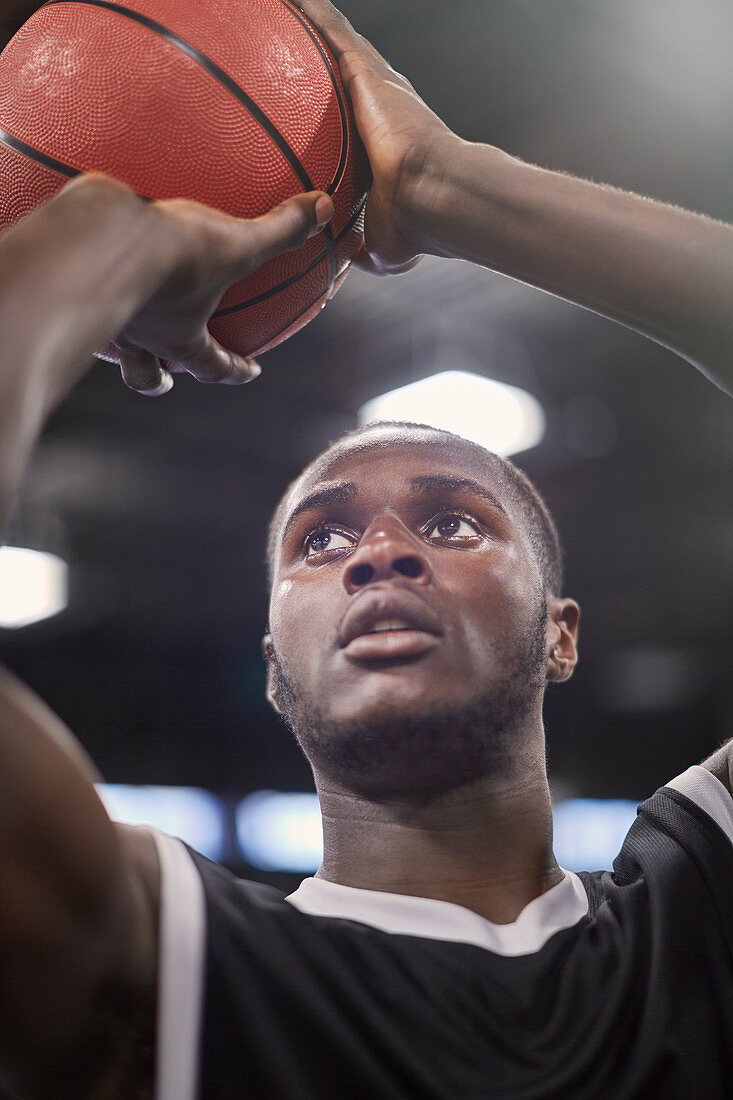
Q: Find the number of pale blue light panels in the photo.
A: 3